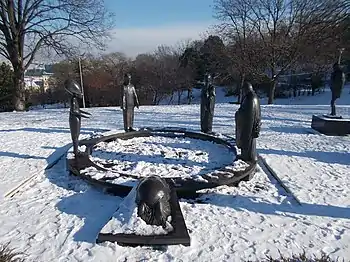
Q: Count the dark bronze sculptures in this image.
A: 6